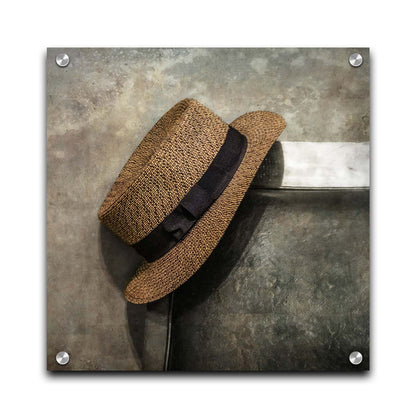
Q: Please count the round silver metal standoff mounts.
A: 4